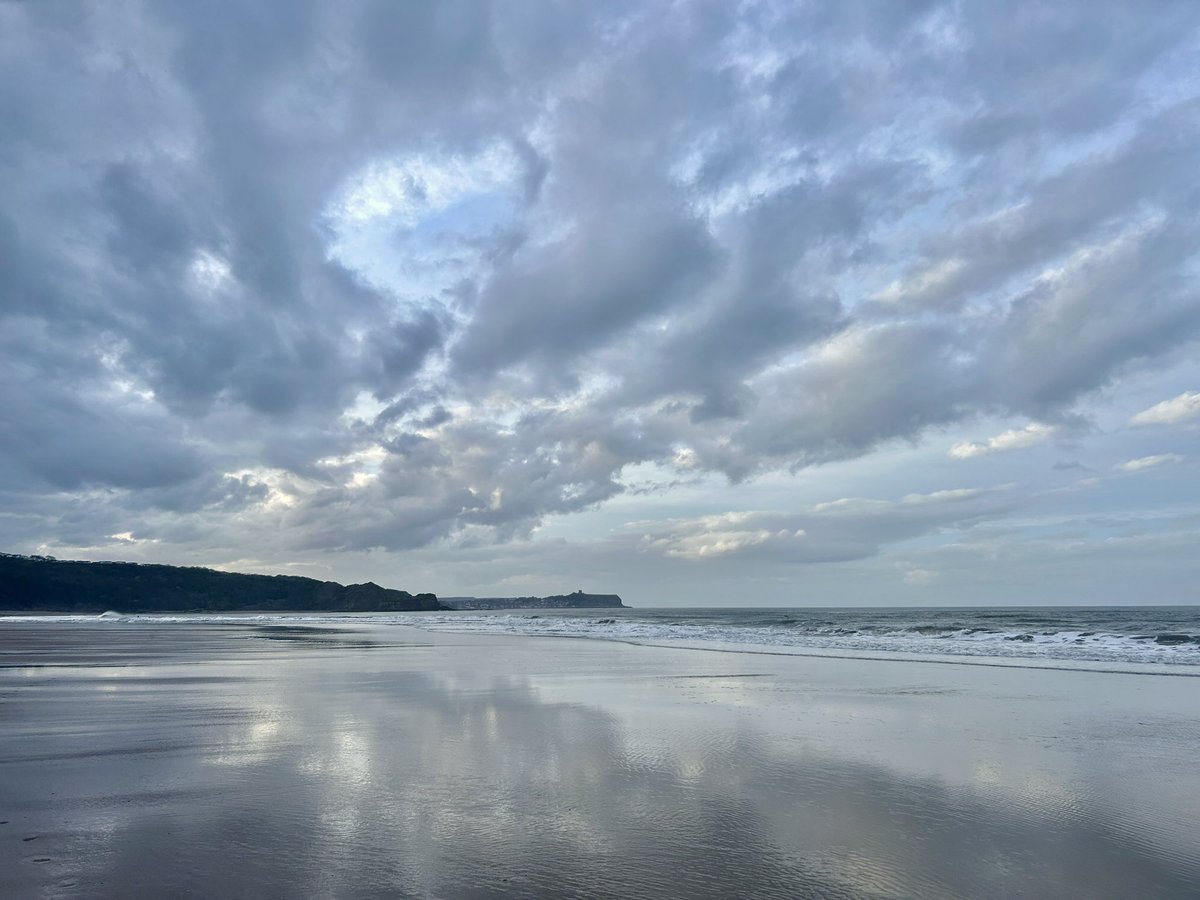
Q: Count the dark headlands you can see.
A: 2